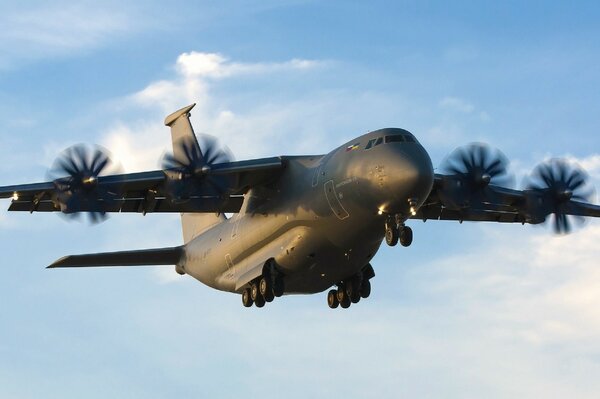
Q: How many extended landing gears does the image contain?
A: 3